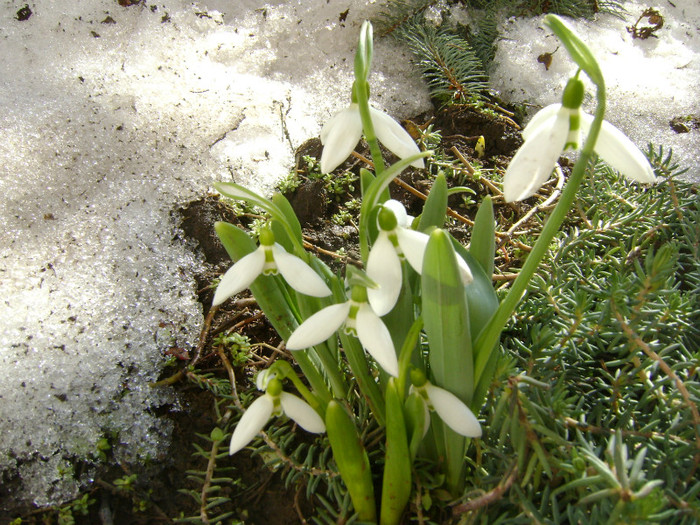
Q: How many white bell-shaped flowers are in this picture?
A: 7